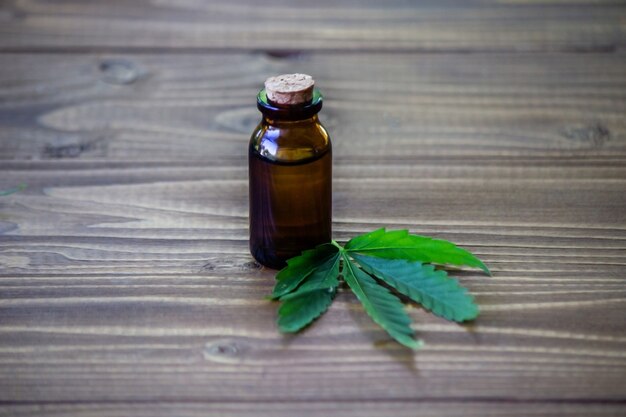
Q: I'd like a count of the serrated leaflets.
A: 5